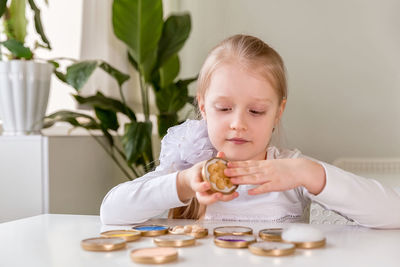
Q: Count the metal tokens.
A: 12